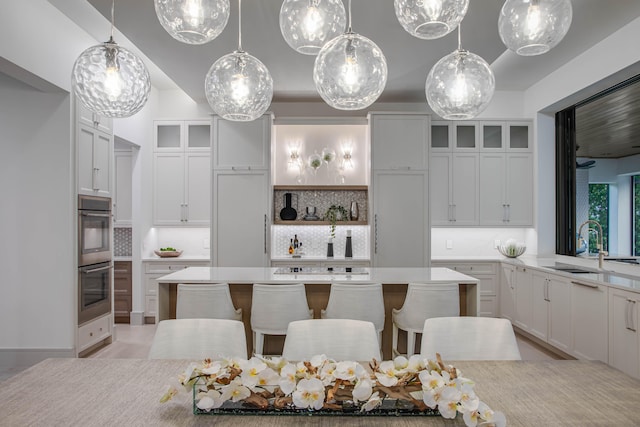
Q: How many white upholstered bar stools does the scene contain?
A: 4